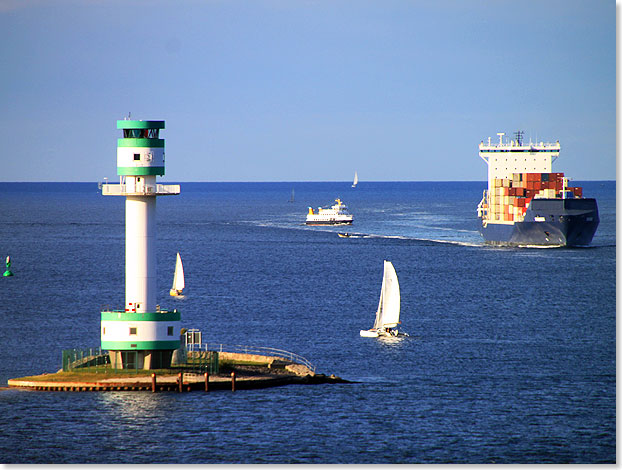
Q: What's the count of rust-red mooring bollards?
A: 4